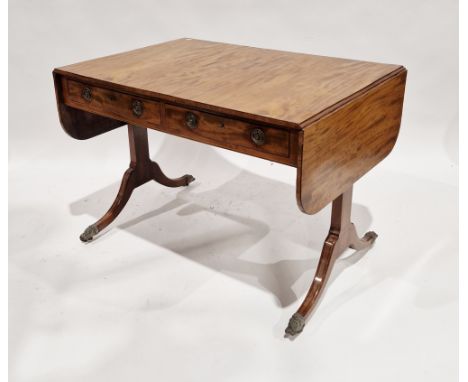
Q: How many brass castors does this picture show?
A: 4